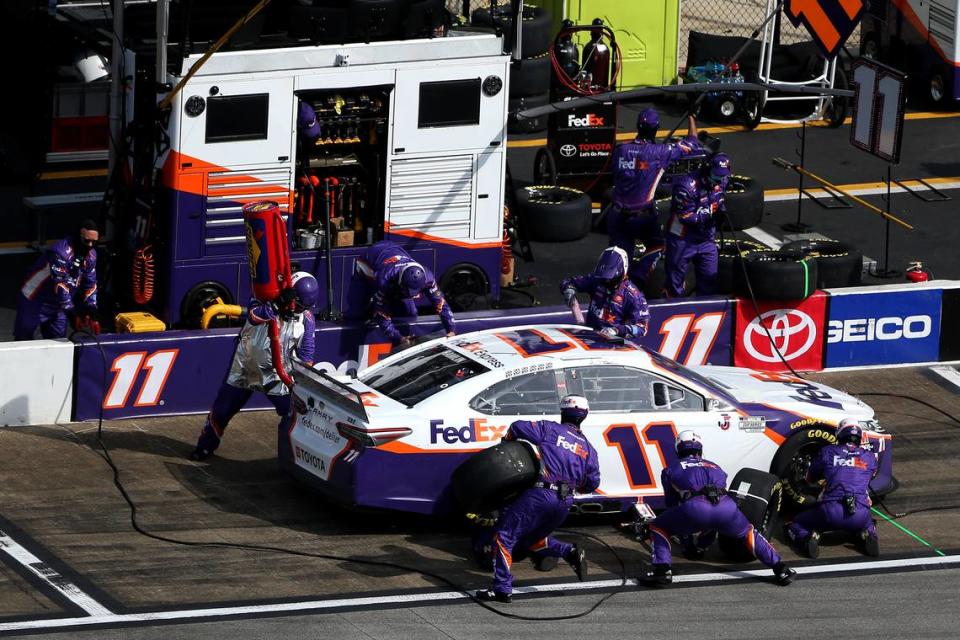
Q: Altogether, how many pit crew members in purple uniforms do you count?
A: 9